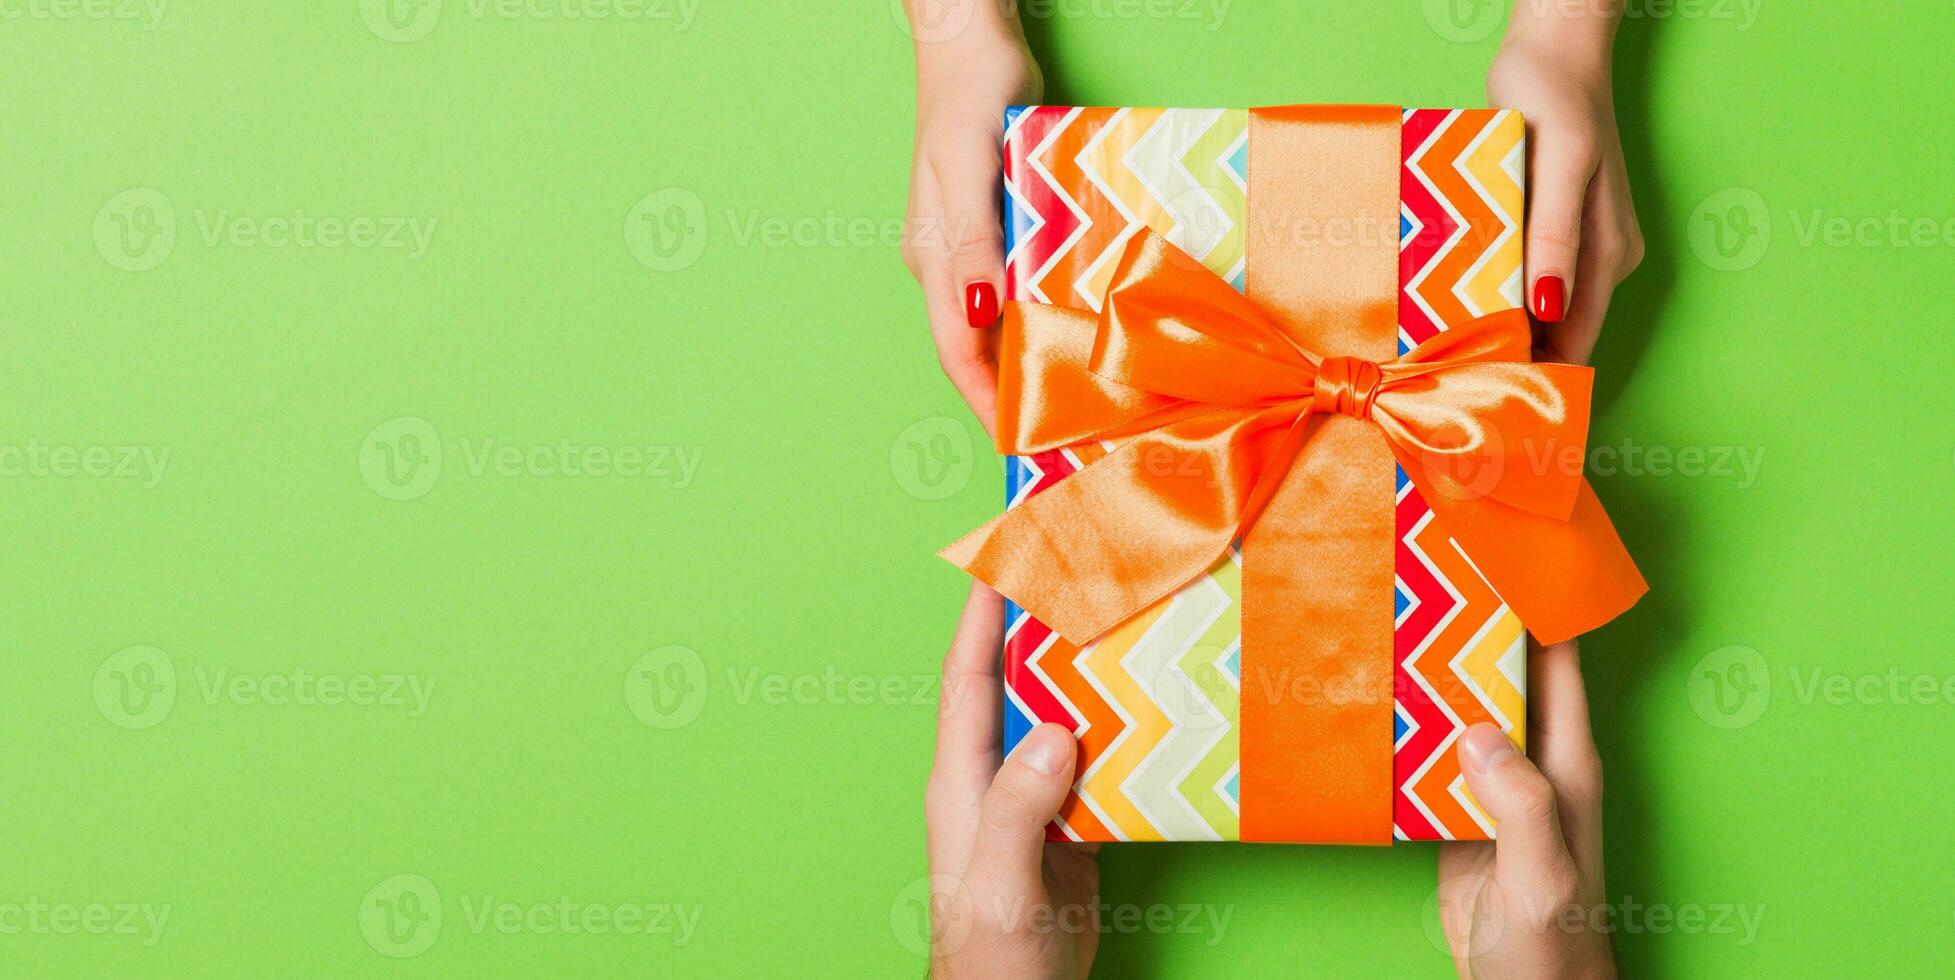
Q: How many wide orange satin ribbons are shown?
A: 1